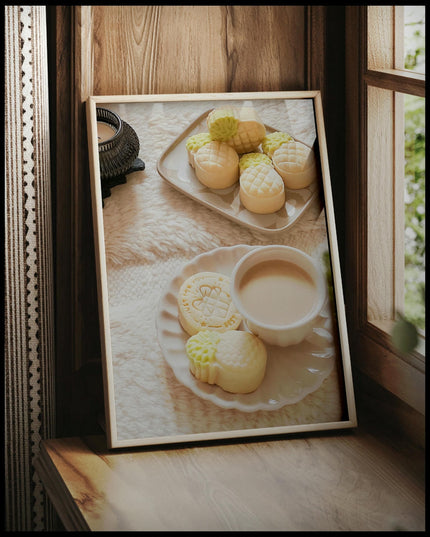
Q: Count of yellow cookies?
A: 6